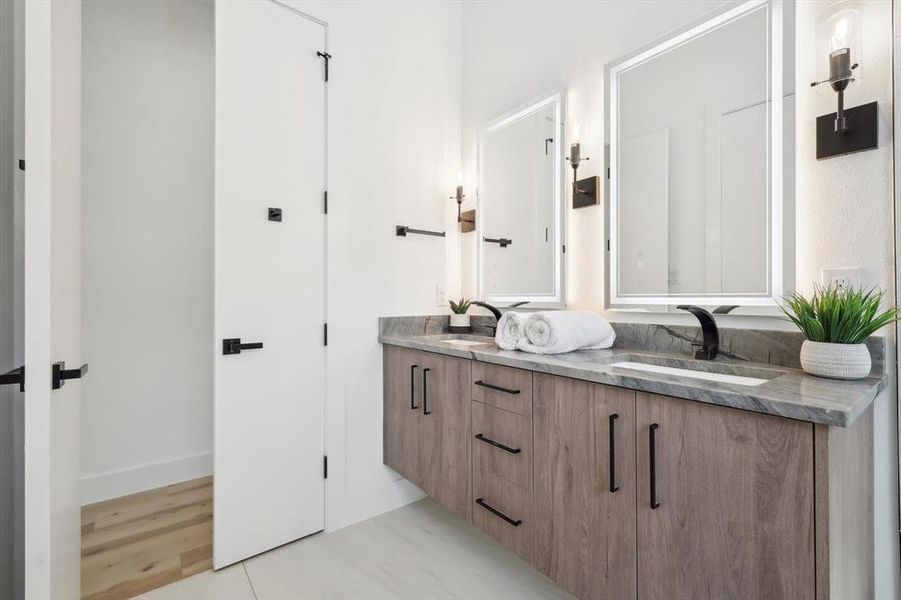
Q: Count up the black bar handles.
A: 7